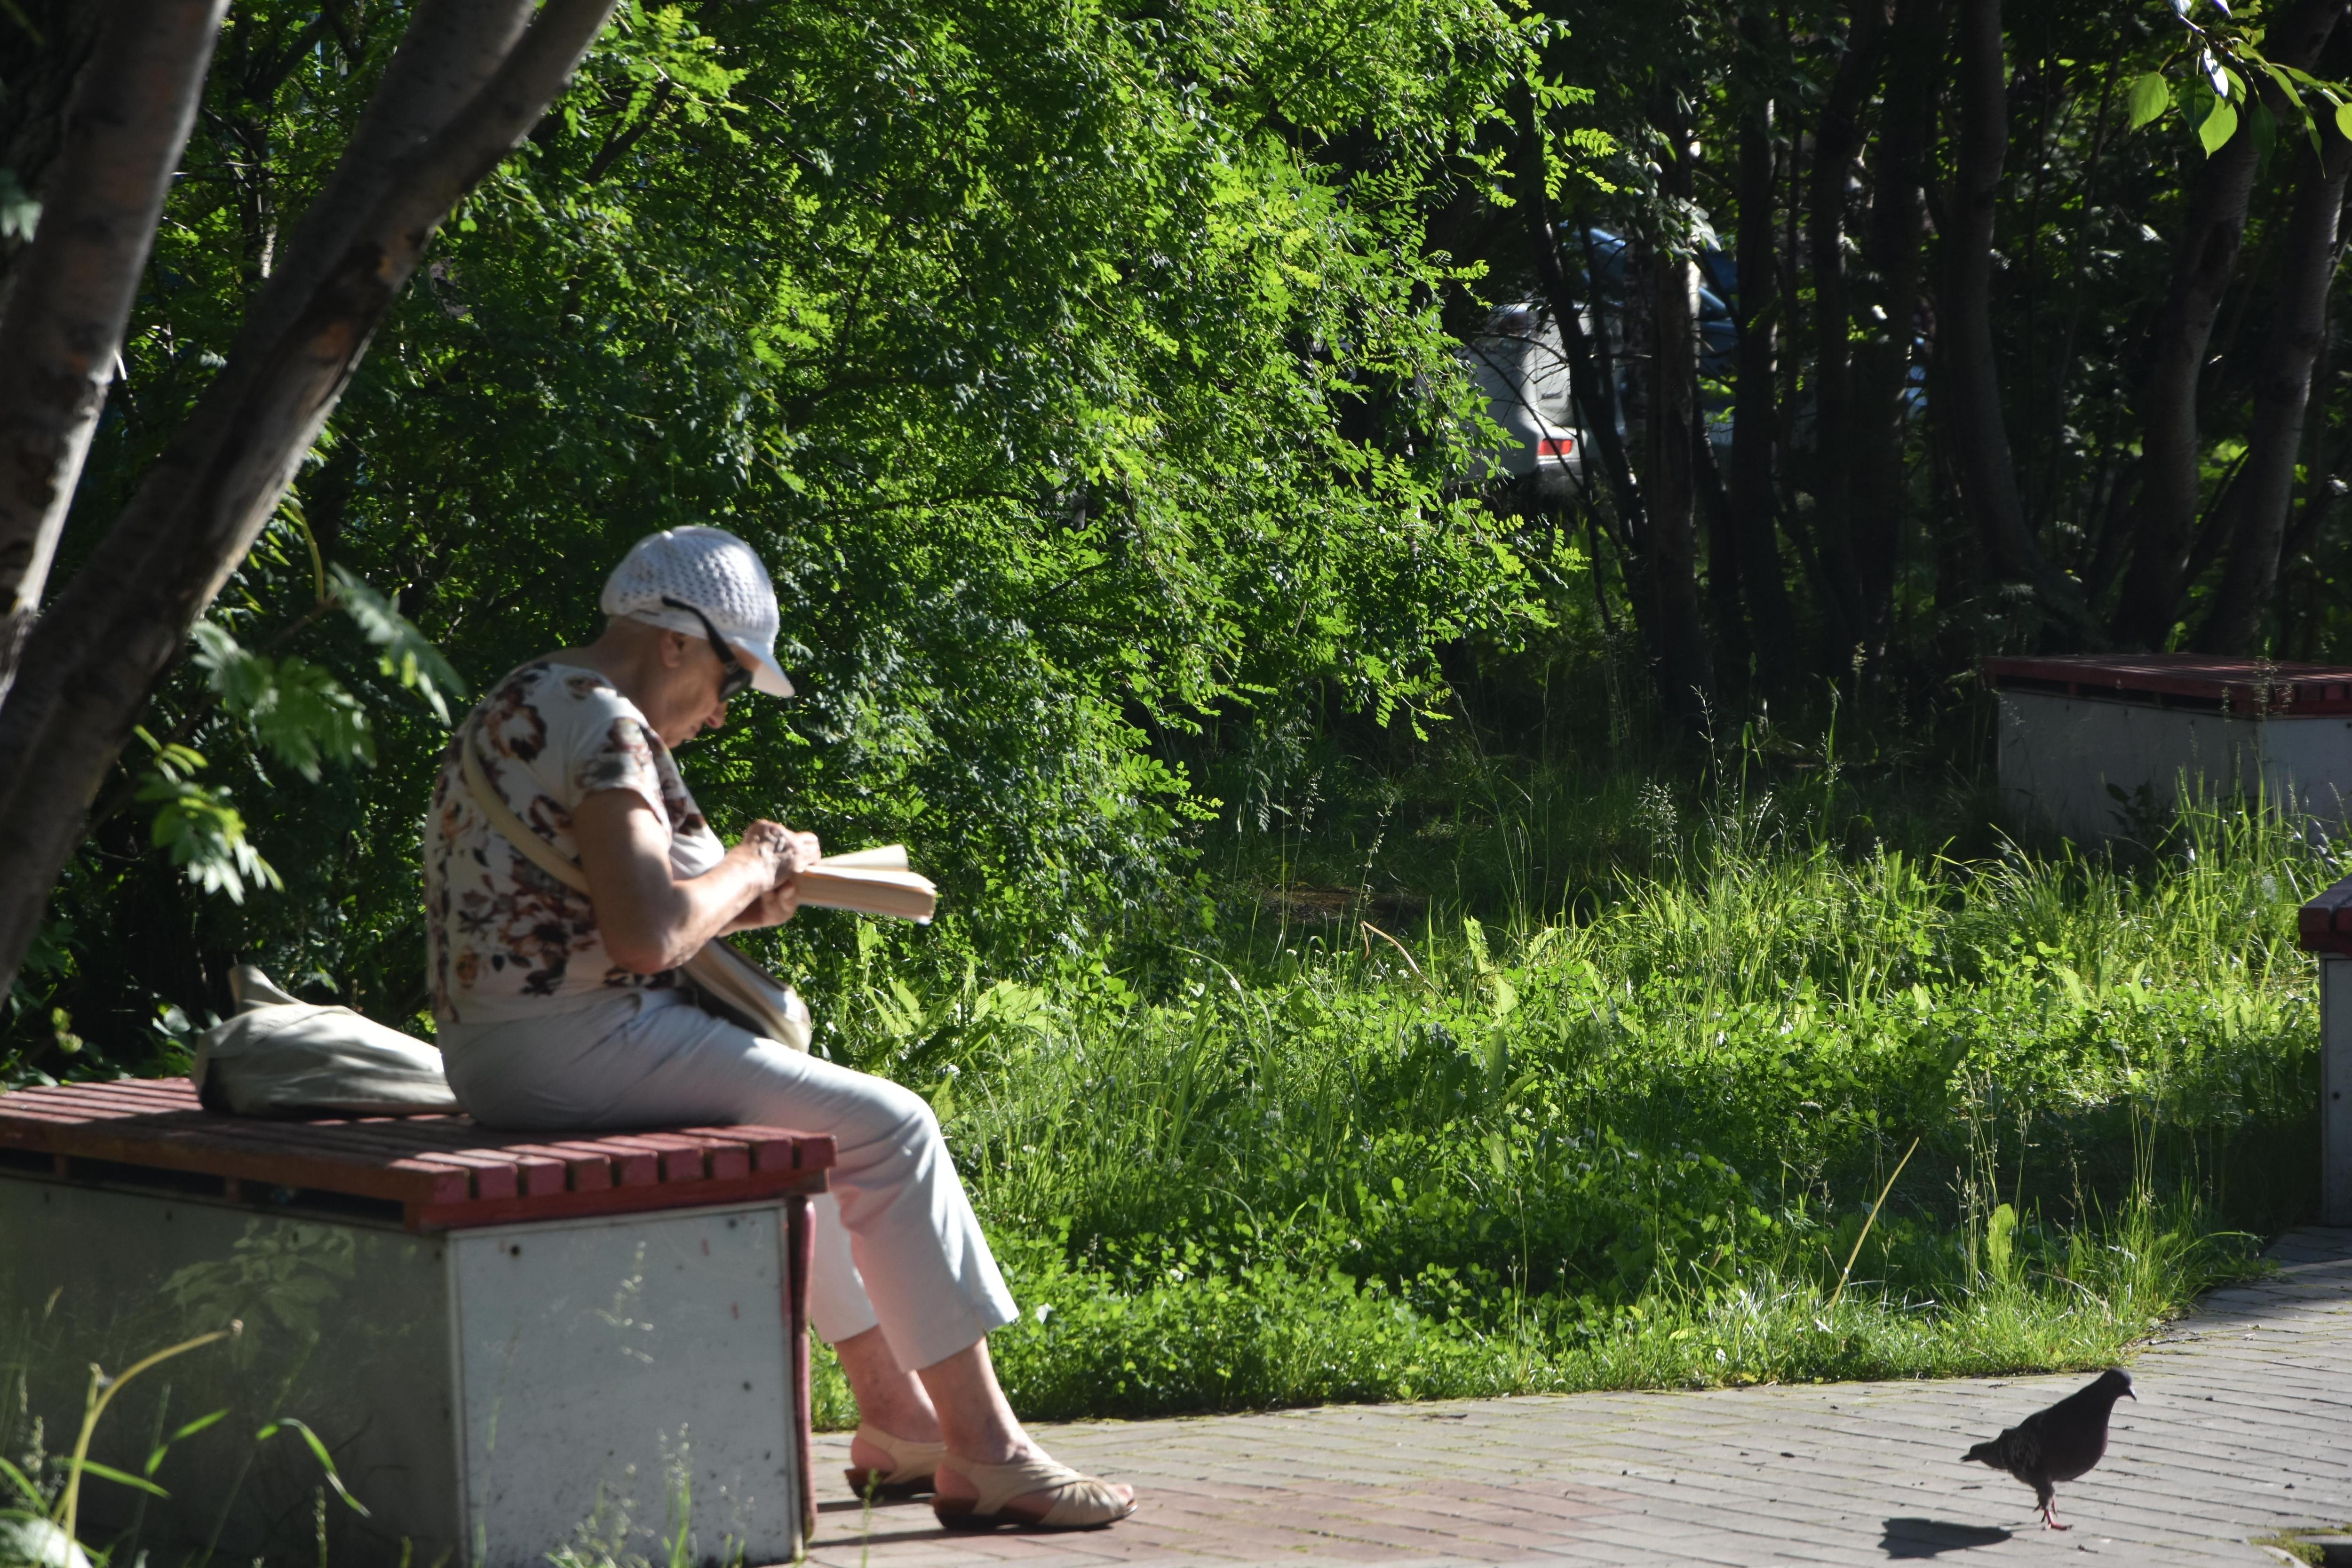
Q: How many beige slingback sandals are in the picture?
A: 2